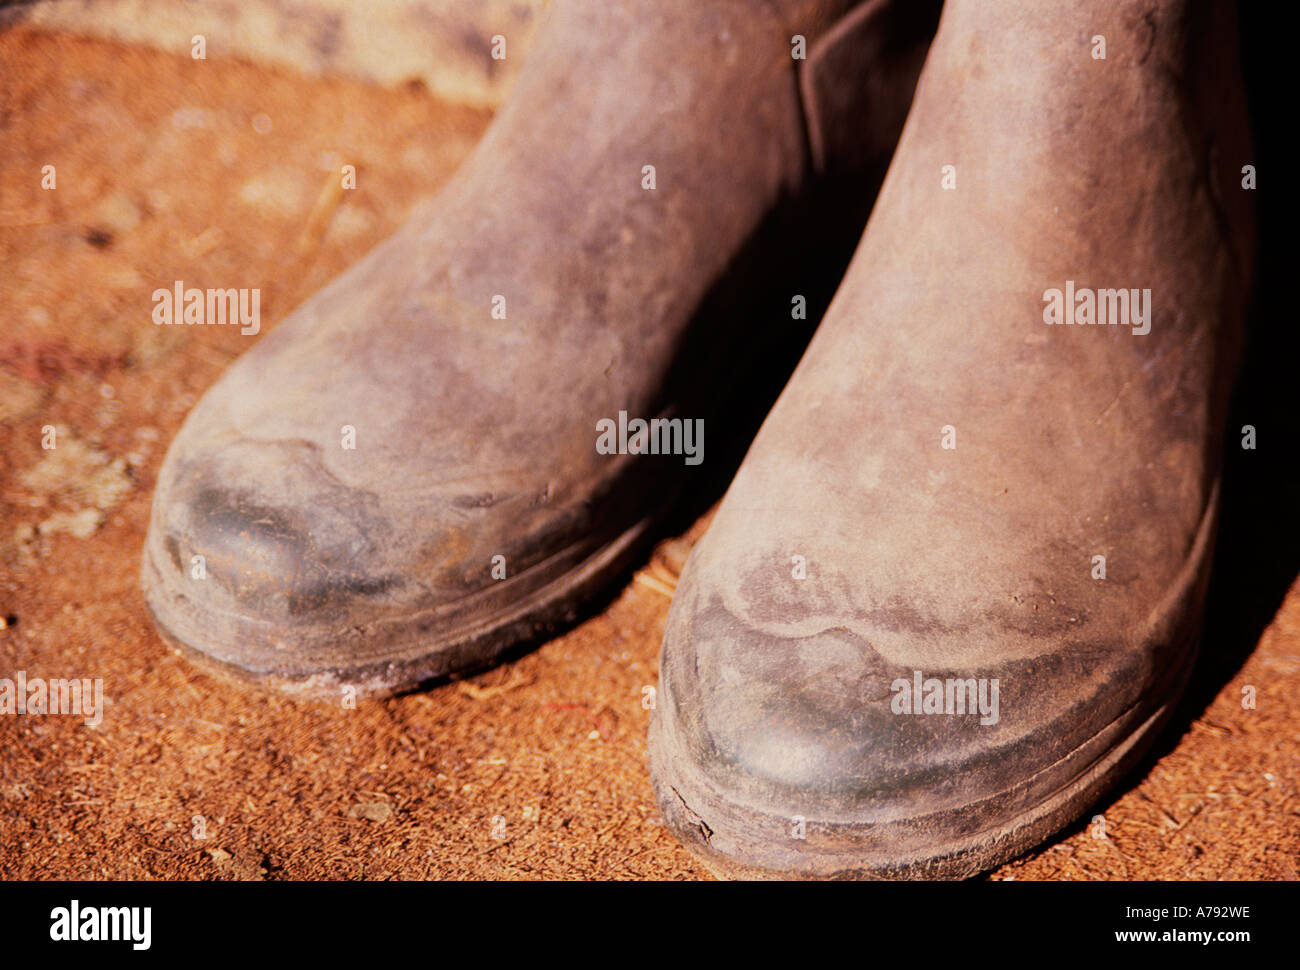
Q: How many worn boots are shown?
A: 2